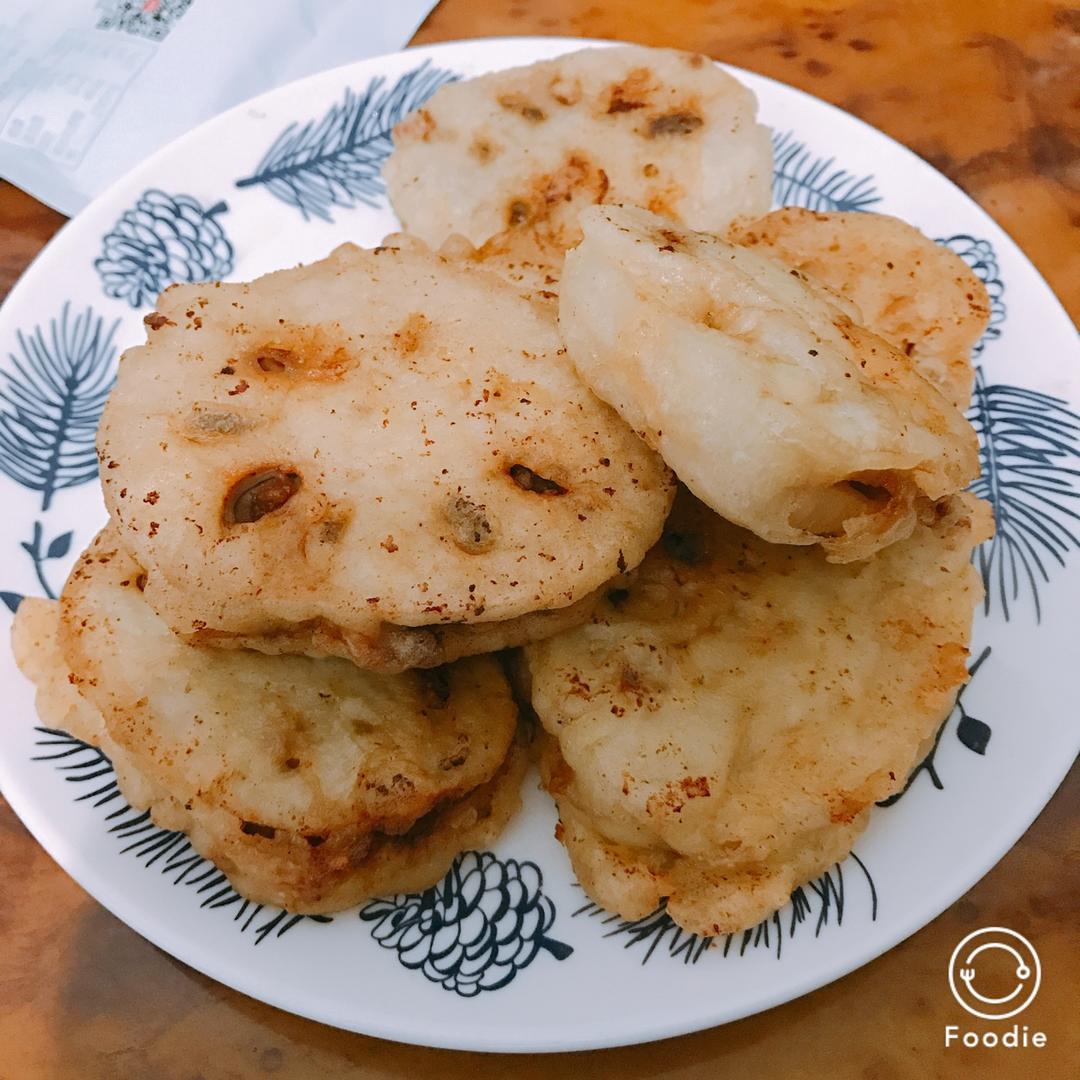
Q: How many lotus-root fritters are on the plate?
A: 6